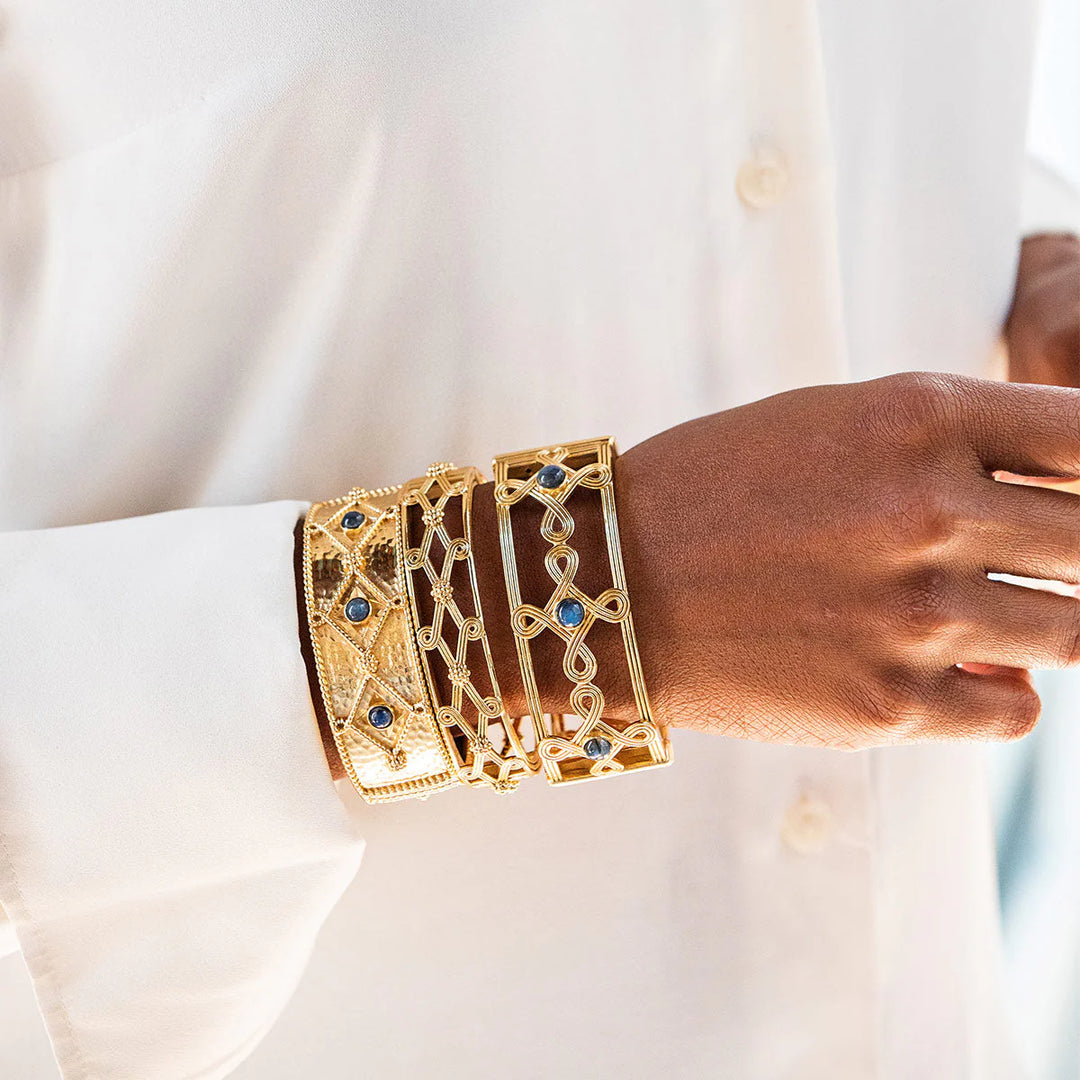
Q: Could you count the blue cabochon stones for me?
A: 6